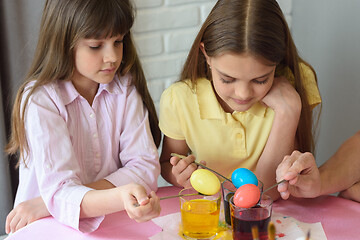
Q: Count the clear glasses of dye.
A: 3